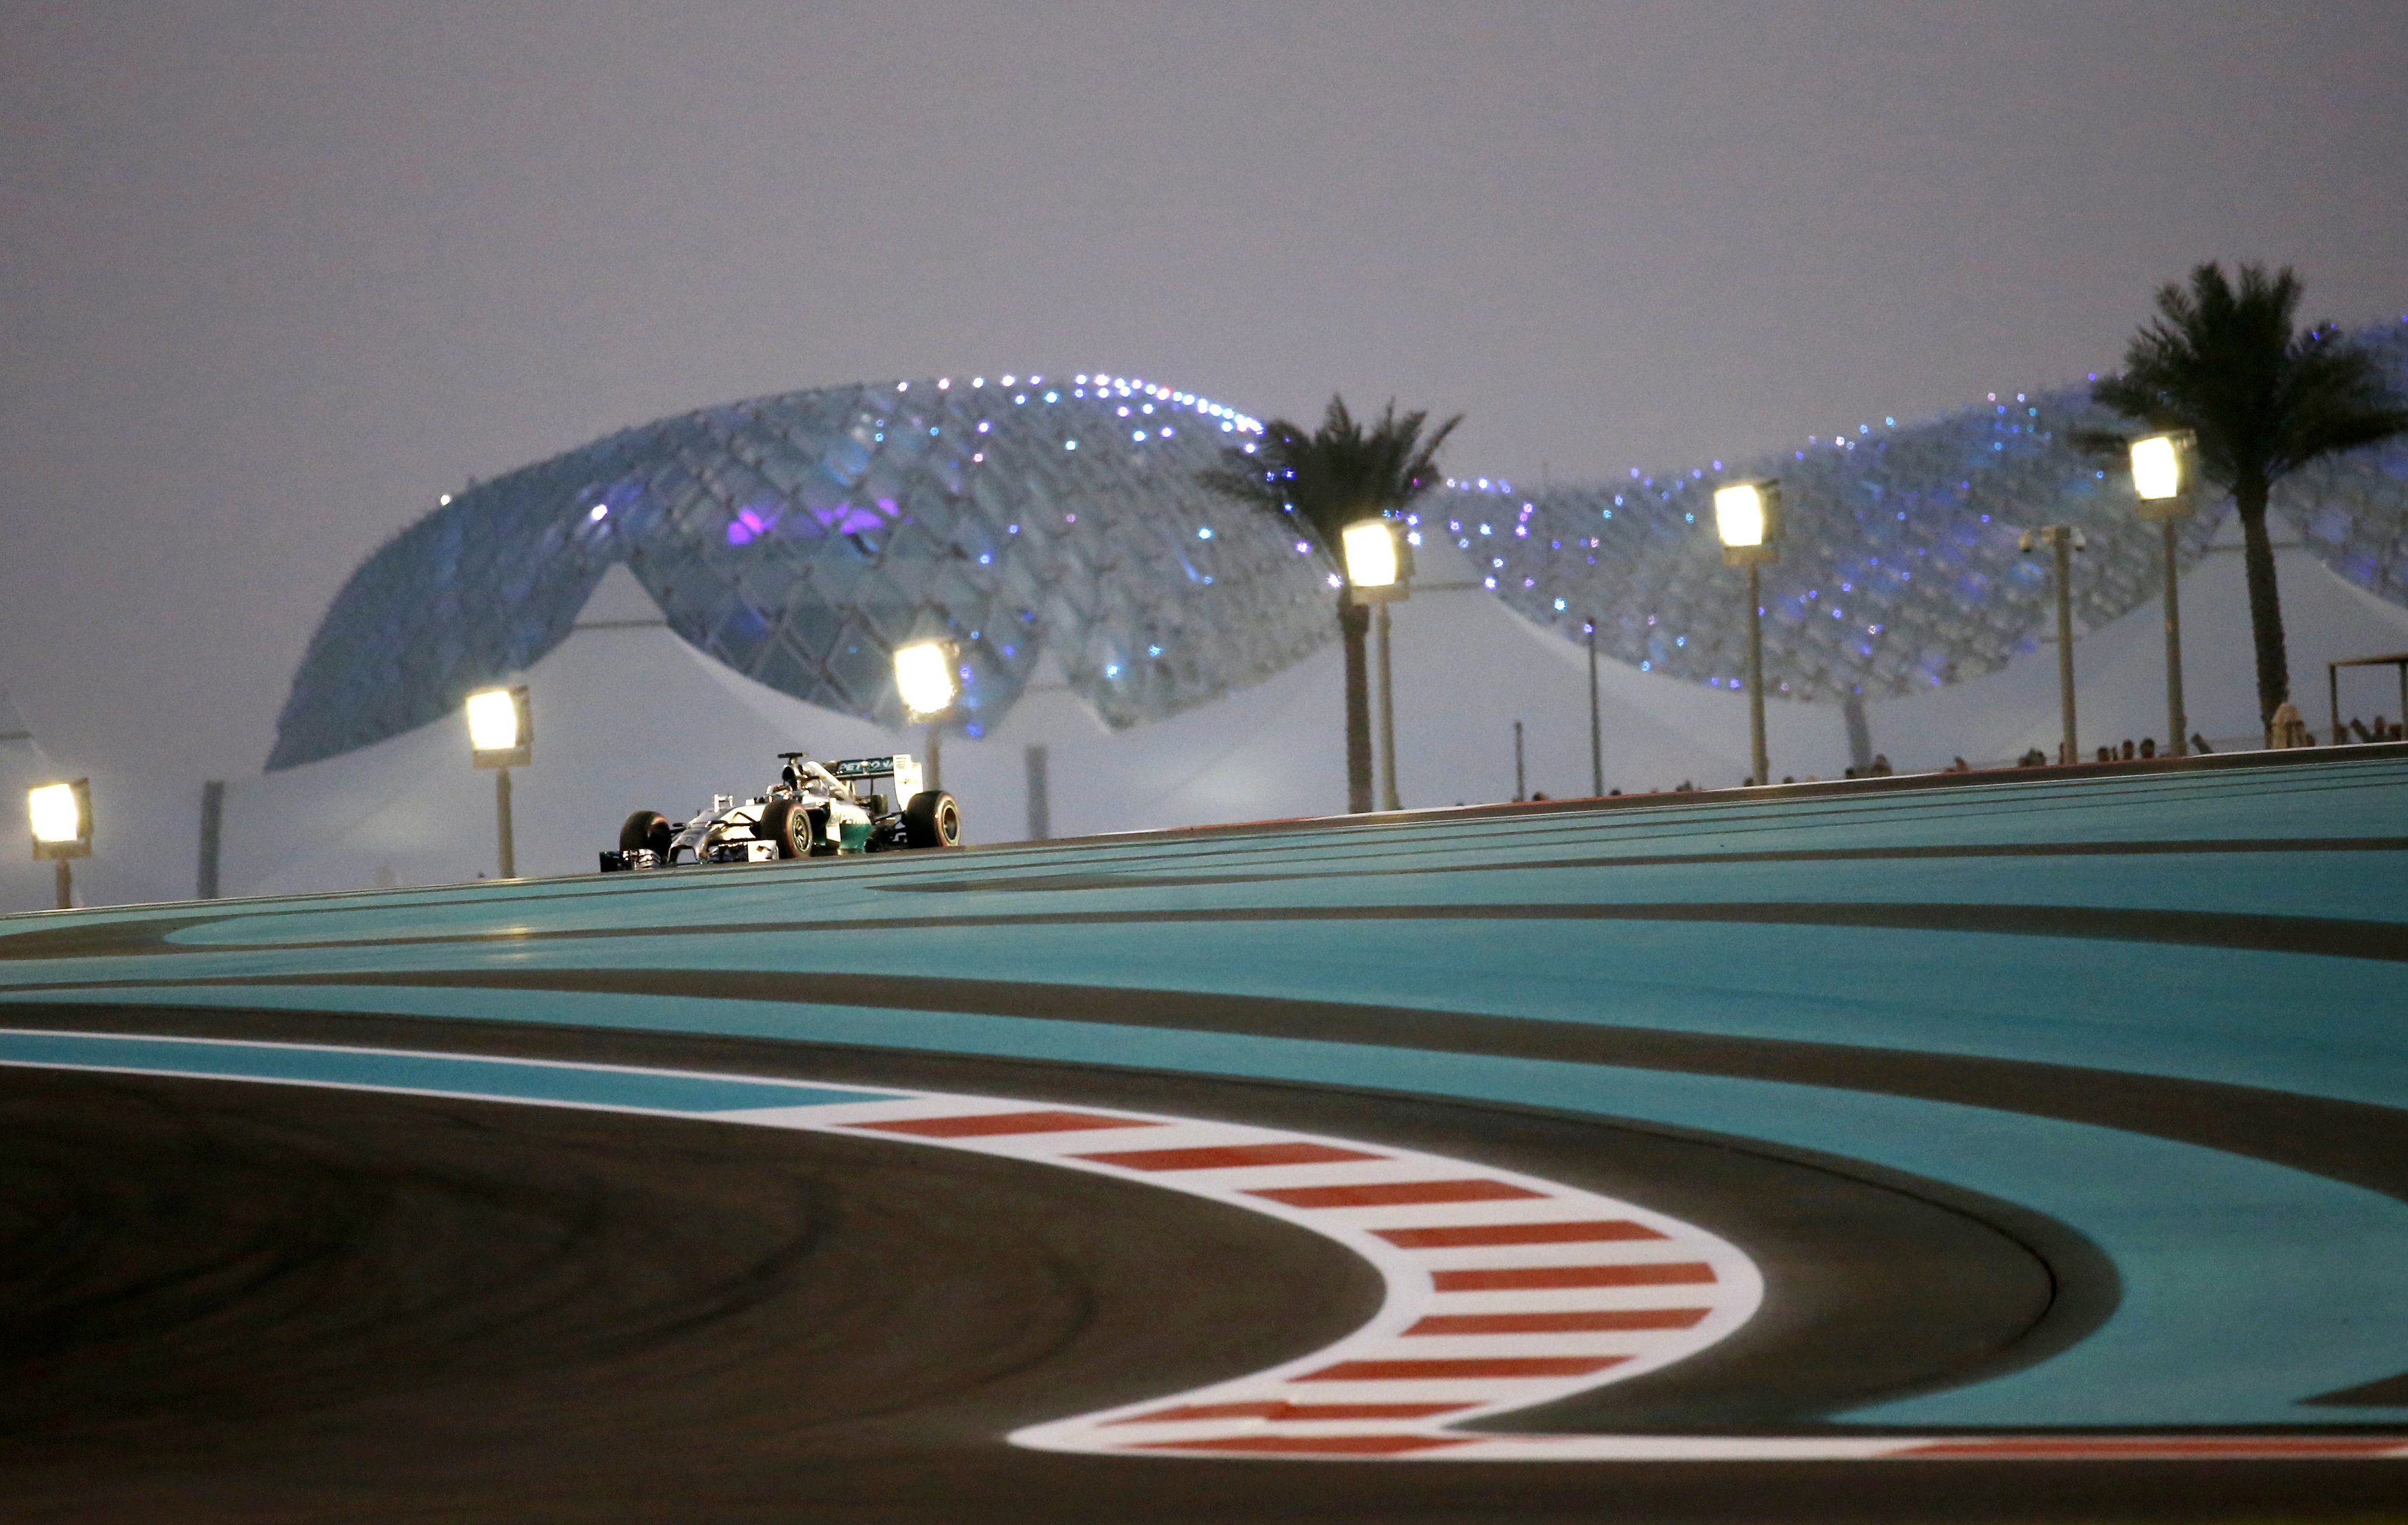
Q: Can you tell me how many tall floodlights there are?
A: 6